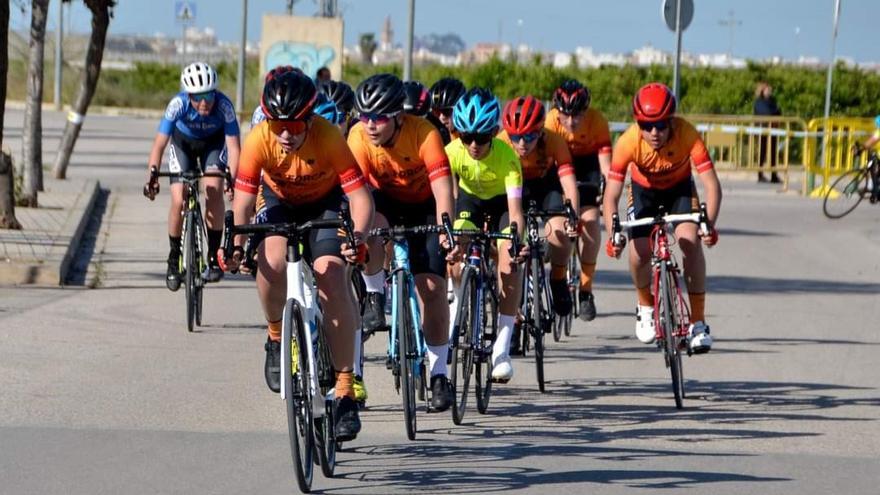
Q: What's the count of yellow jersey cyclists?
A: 1